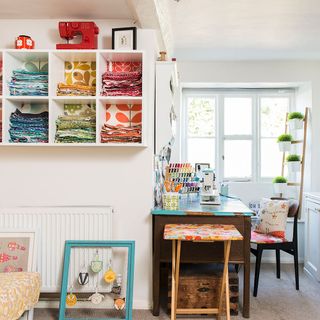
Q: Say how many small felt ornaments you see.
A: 6